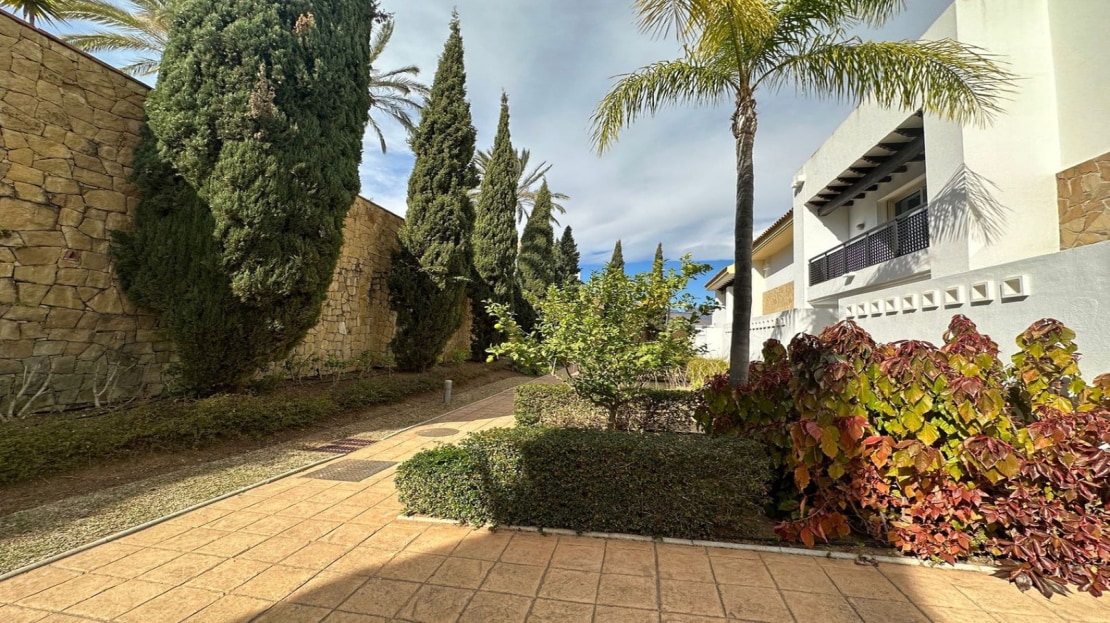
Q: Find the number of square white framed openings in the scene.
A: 9